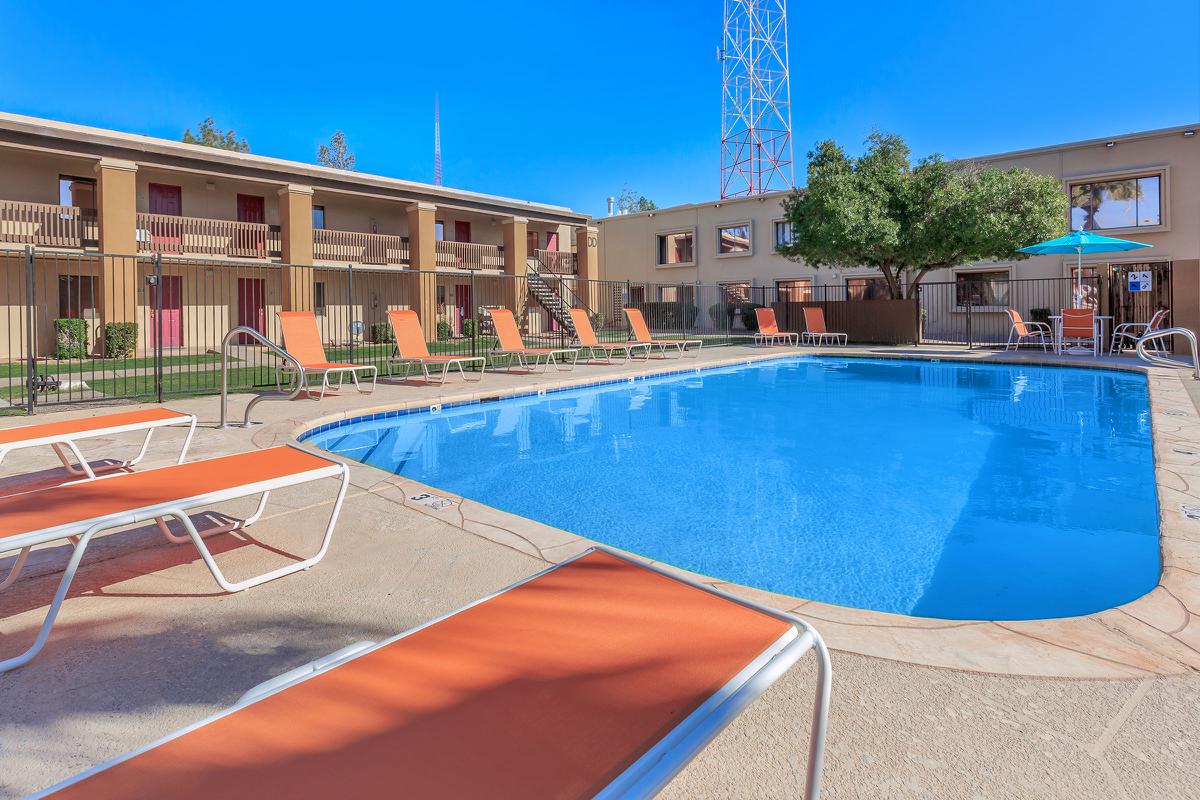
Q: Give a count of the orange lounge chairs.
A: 10